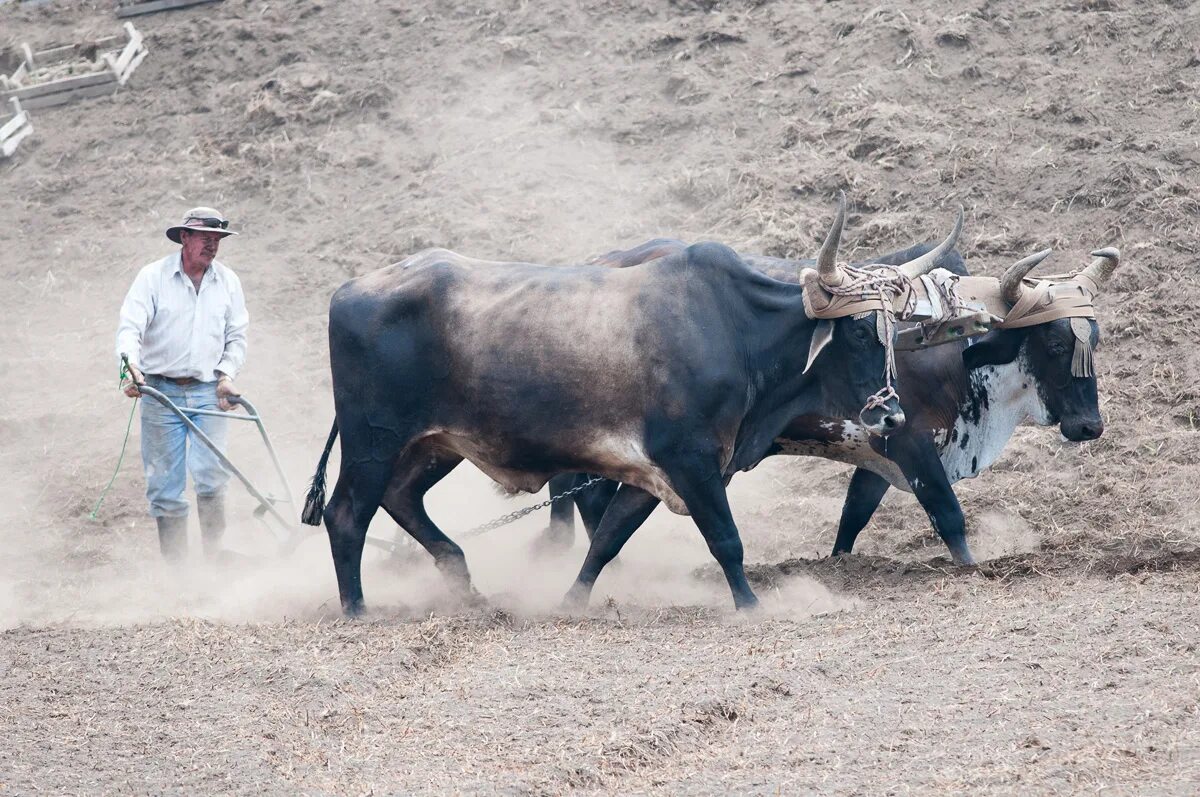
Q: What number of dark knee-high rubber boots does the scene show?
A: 2